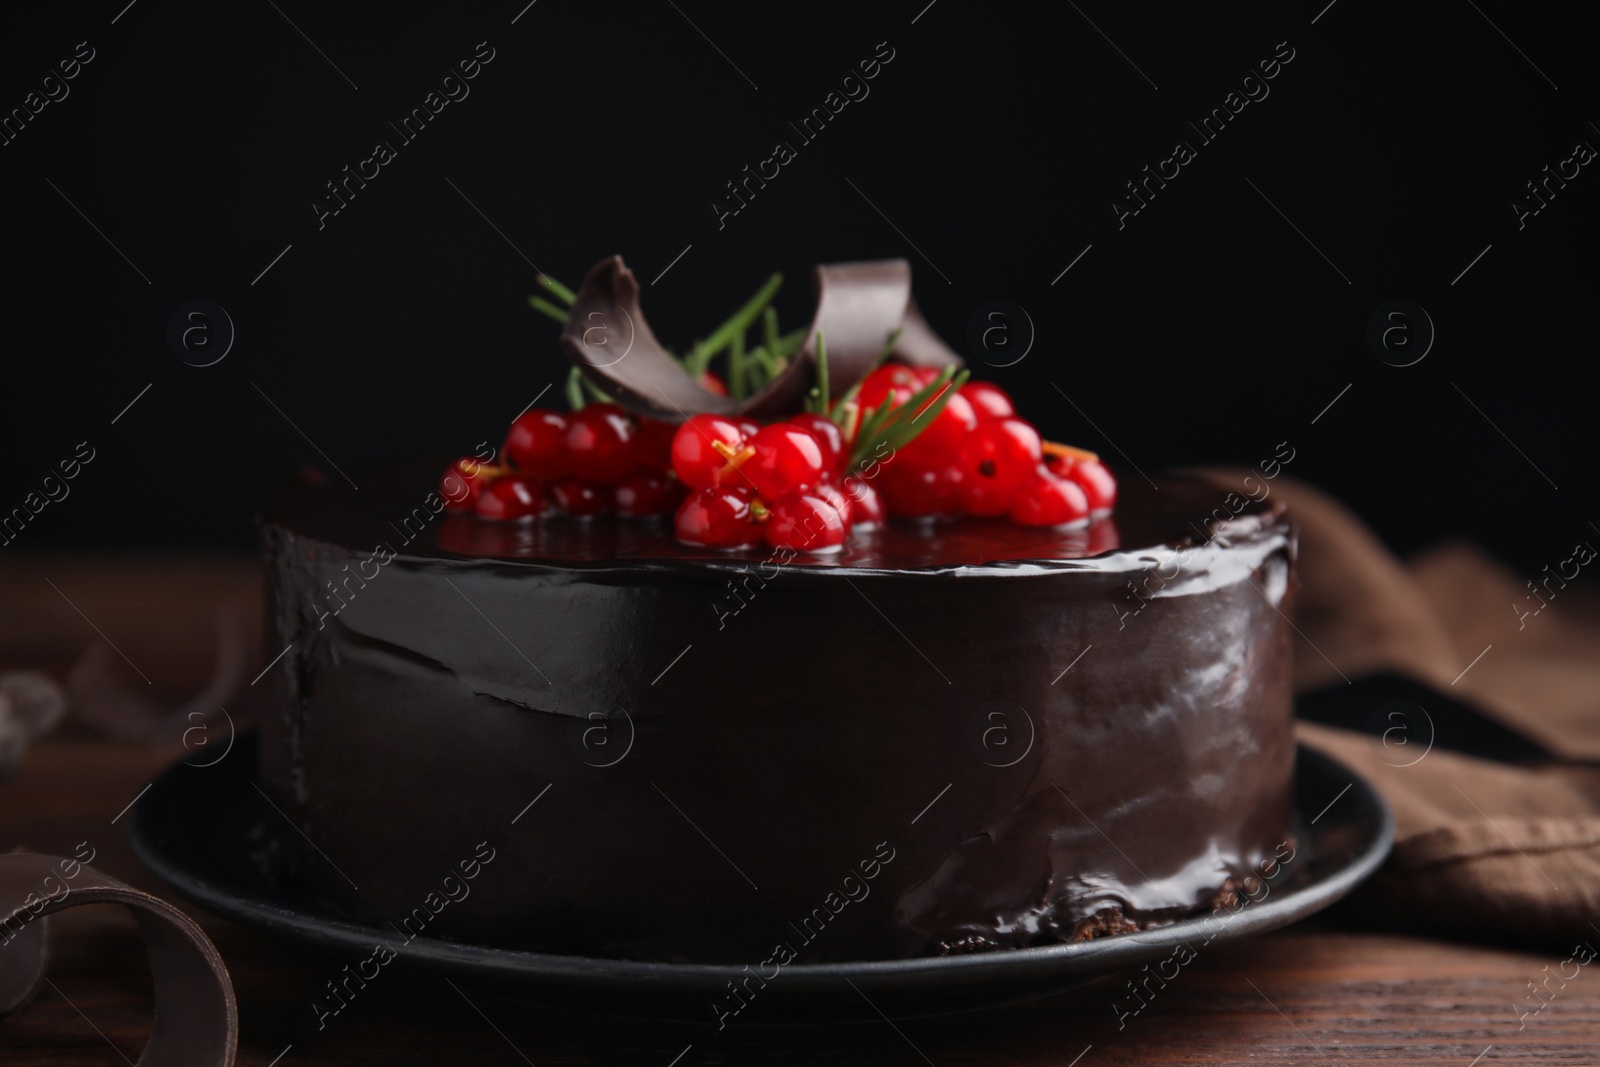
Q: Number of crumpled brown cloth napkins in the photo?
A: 1